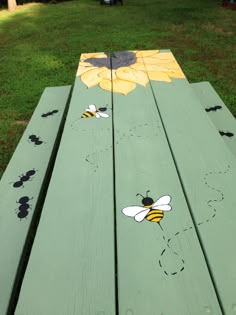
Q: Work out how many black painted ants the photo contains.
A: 6